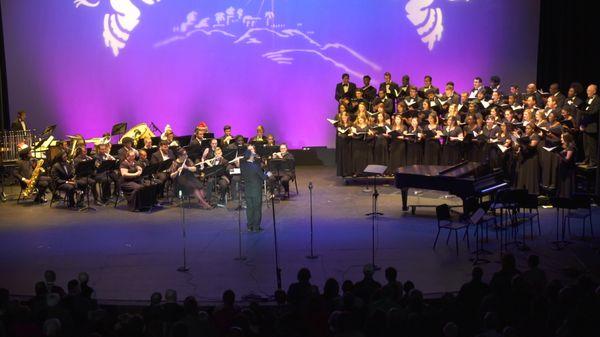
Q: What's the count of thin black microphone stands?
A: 5